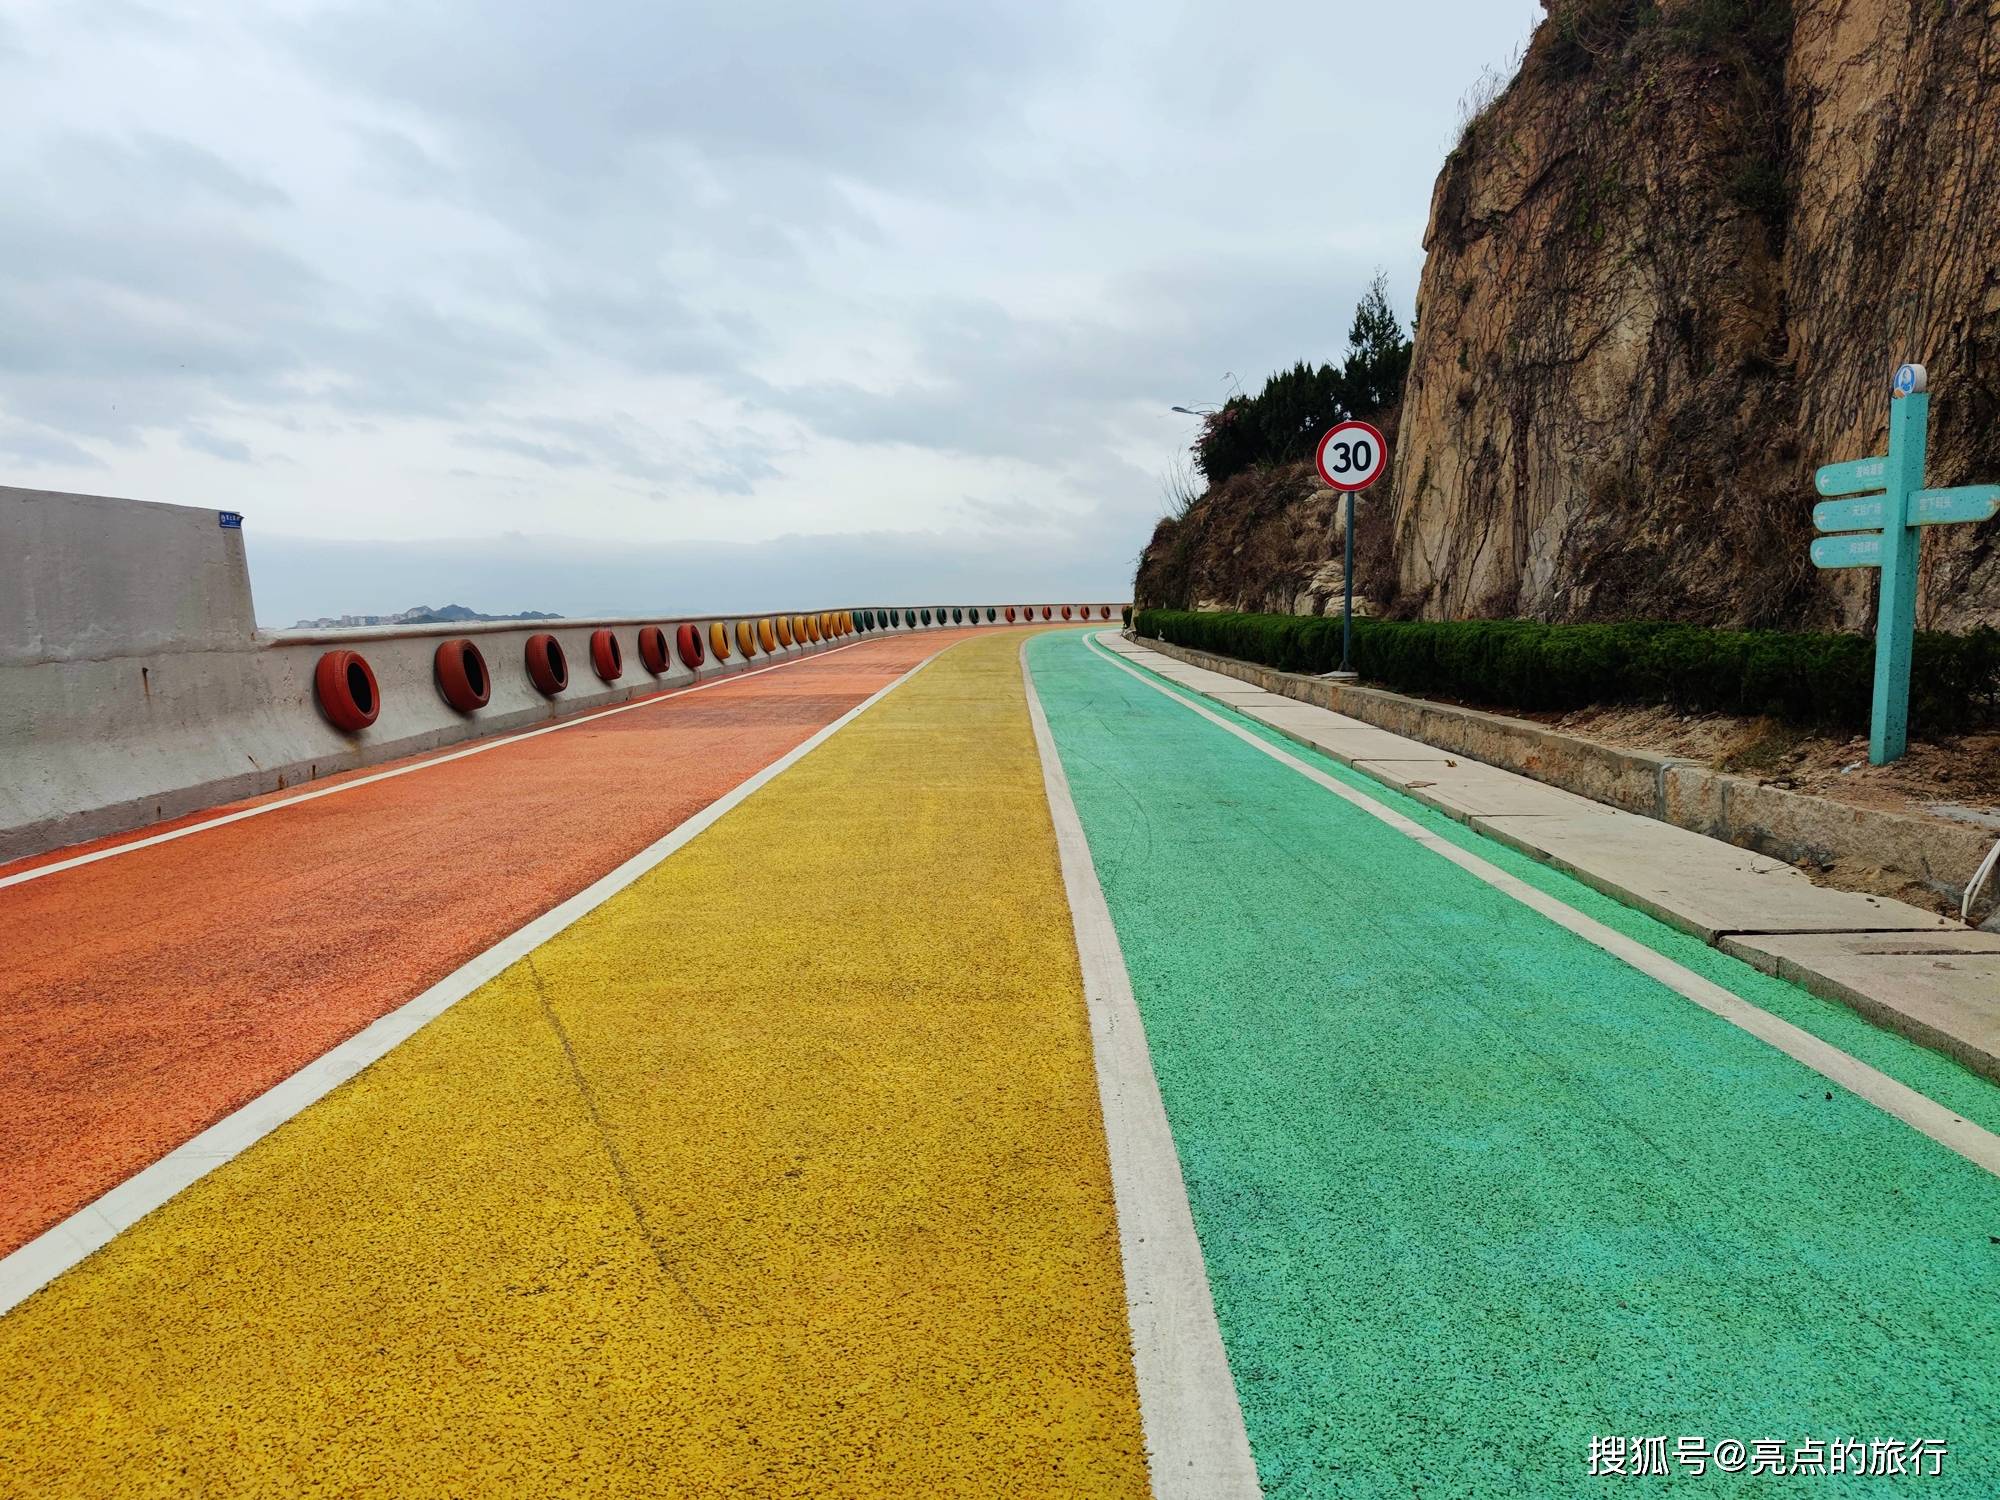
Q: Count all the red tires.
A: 12